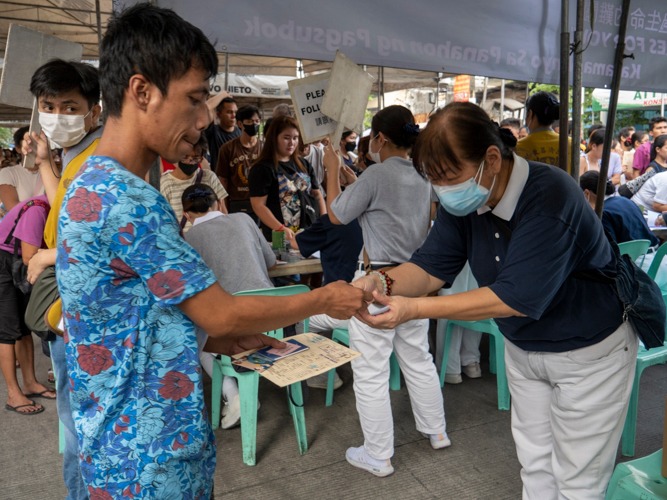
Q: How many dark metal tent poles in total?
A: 3